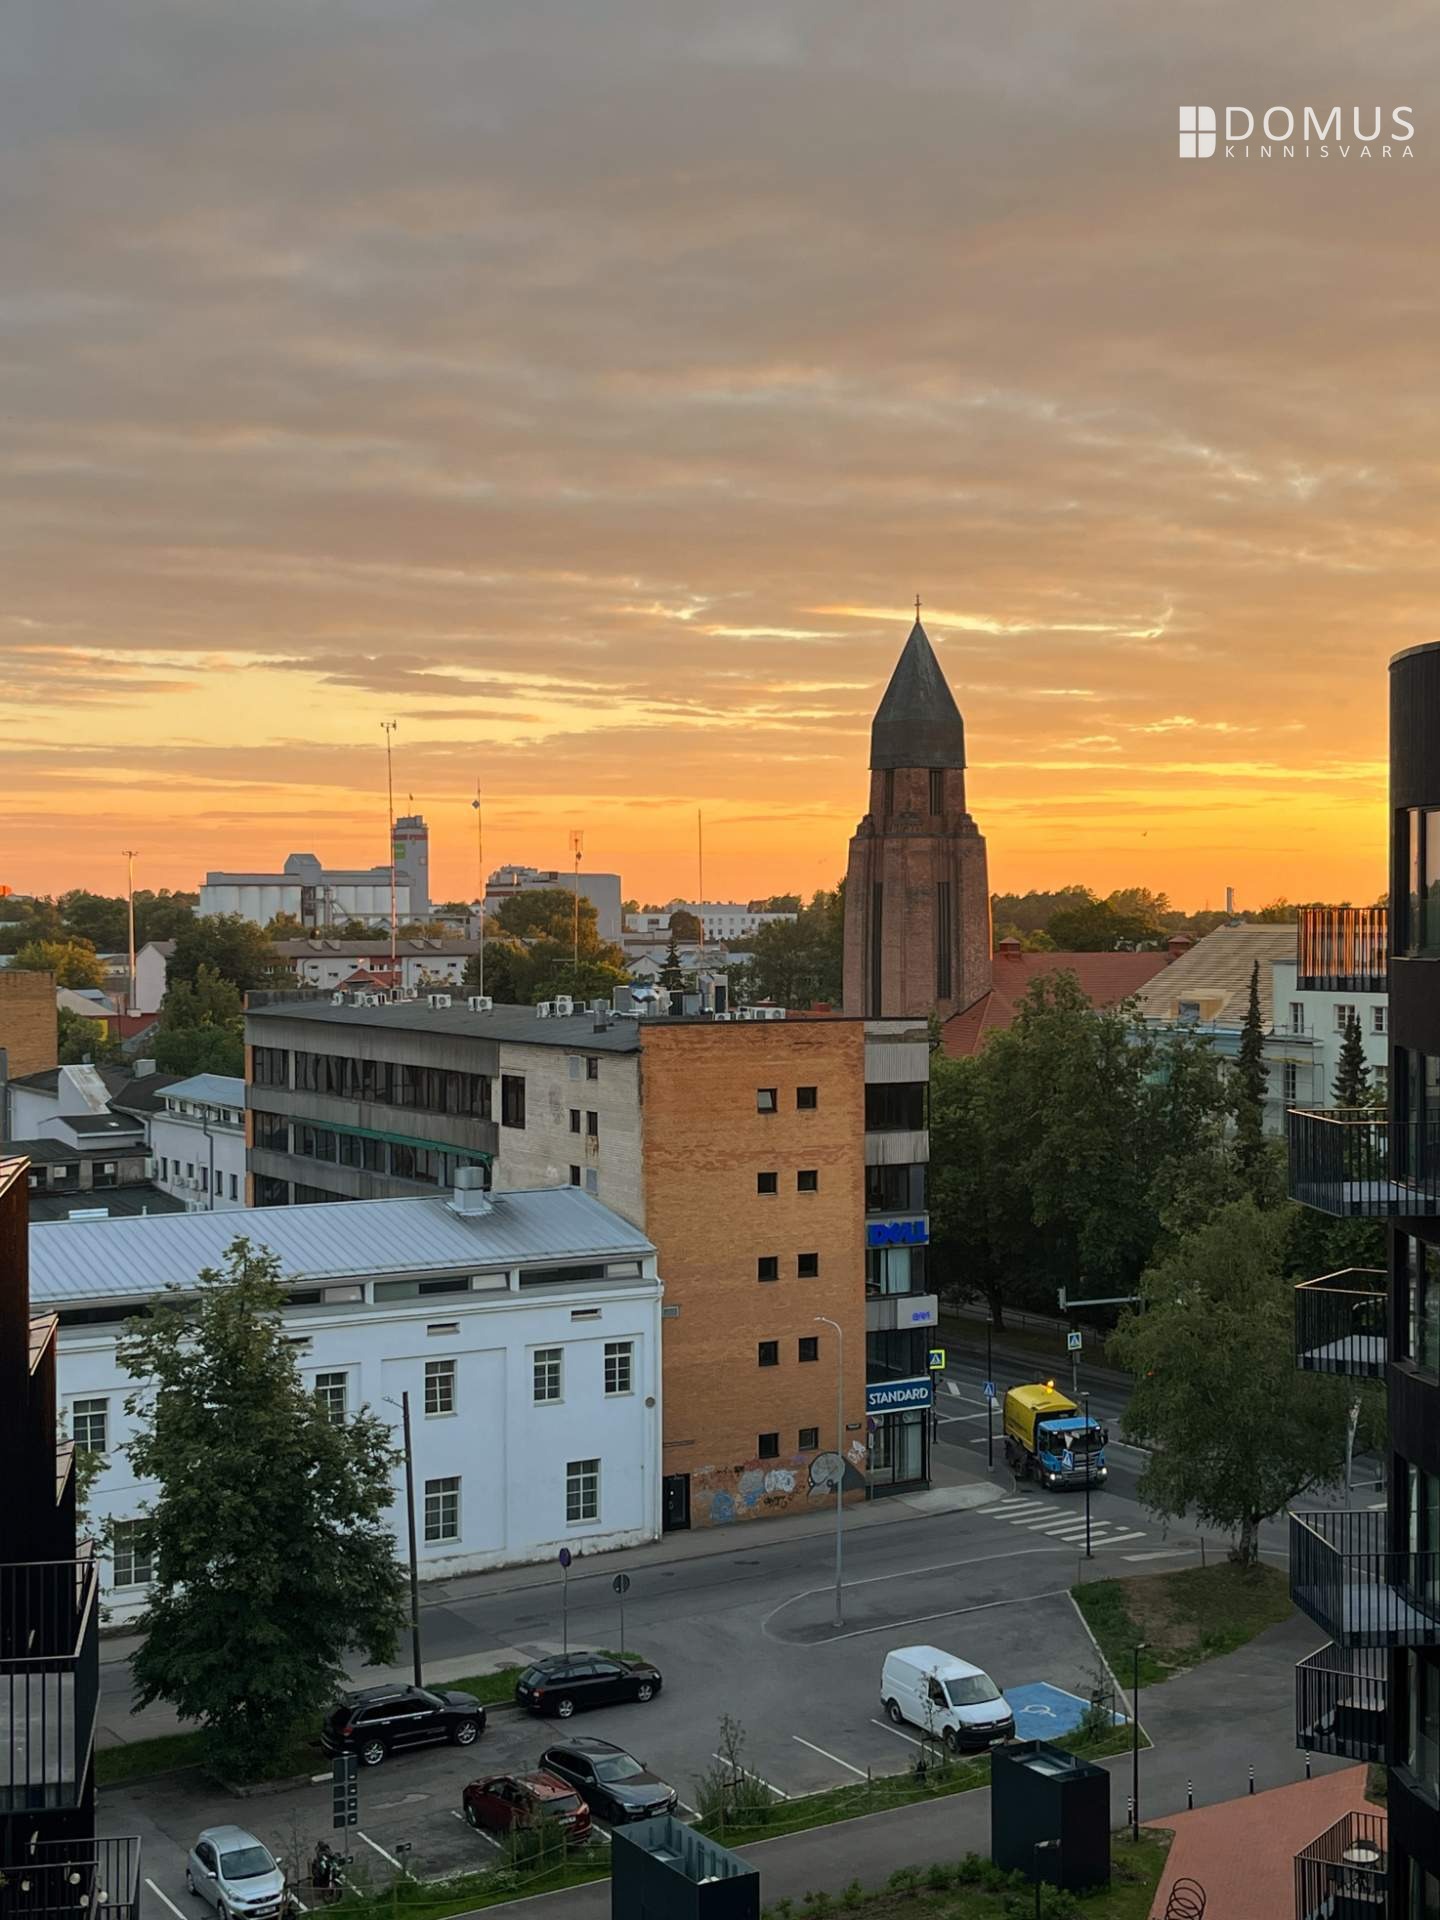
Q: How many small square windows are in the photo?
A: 10